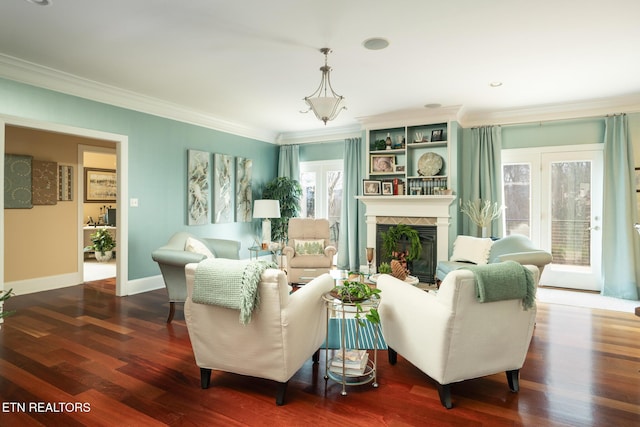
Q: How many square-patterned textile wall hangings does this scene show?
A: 3